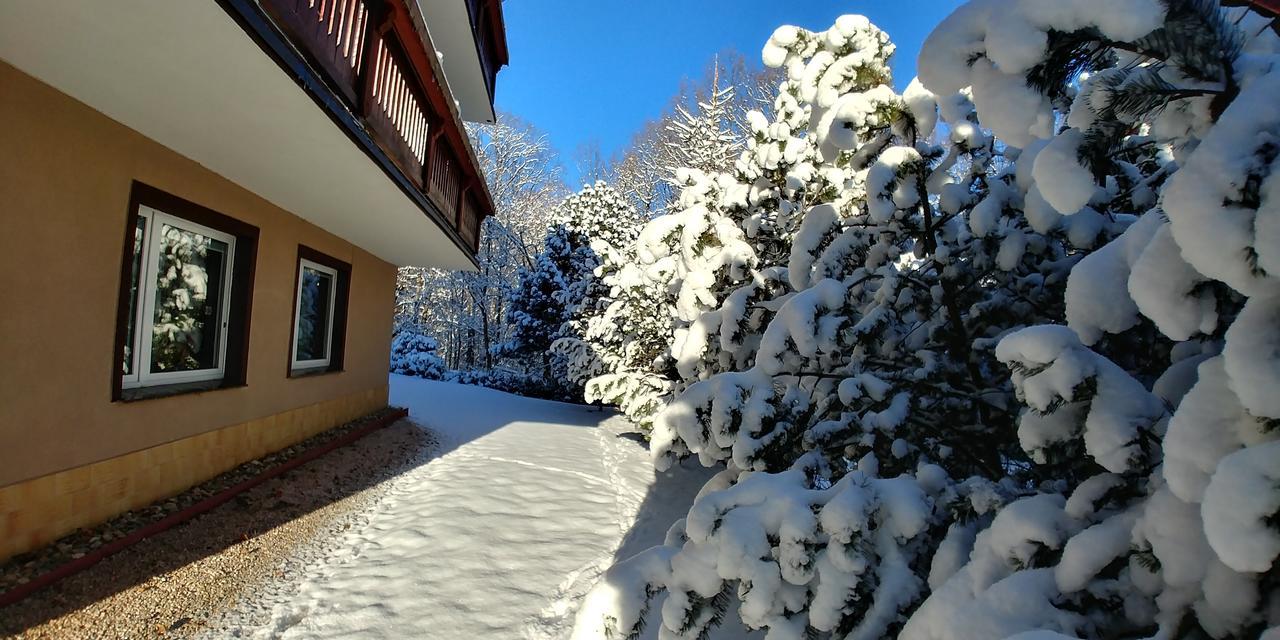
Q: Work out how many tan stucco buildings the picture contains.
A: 1